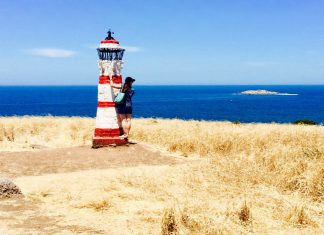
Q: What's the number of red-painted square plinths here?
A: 1